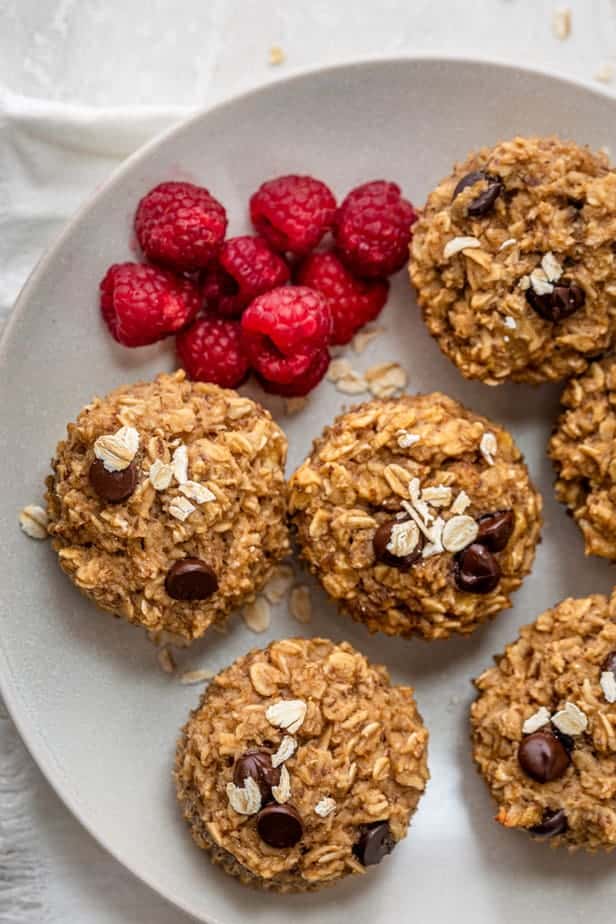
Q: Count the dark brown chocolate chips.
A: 13